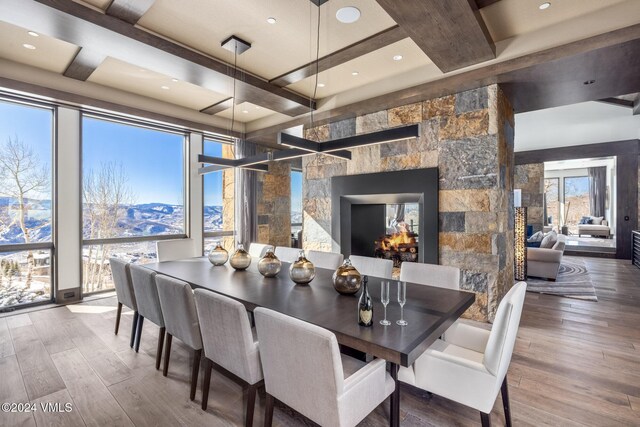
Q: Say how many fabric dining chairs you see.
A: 12